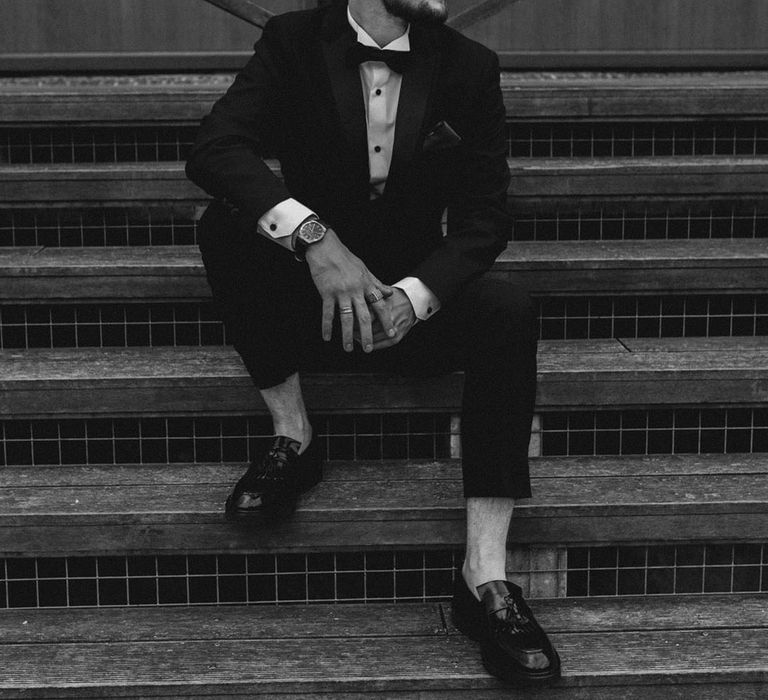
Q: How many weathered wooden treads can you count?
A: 6